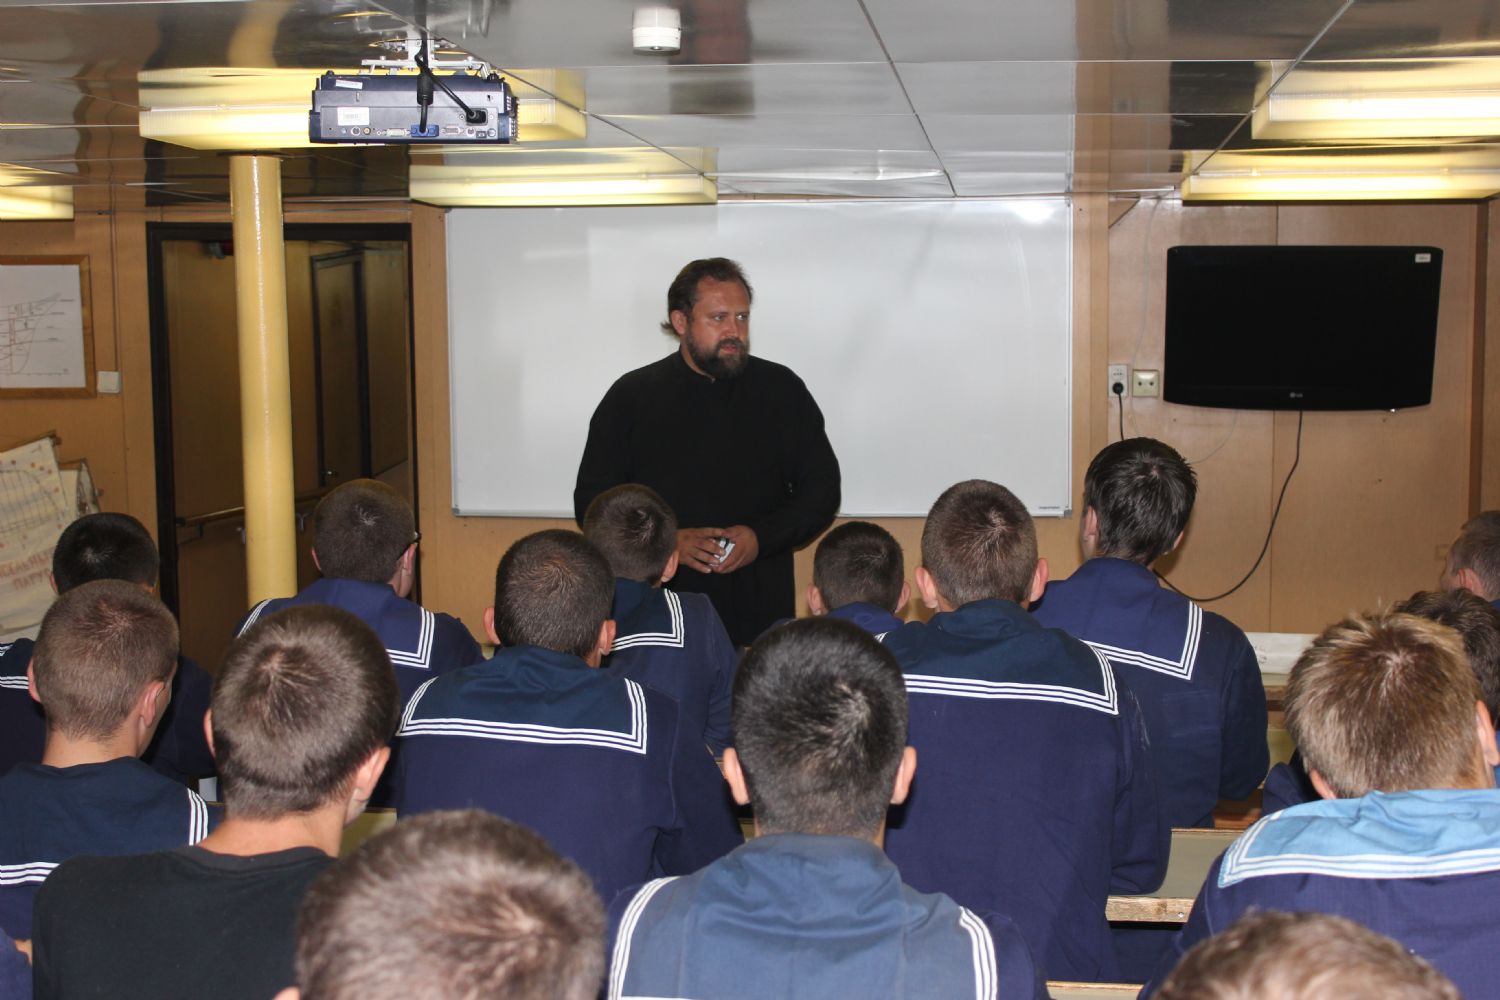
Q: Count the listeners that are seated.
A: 15